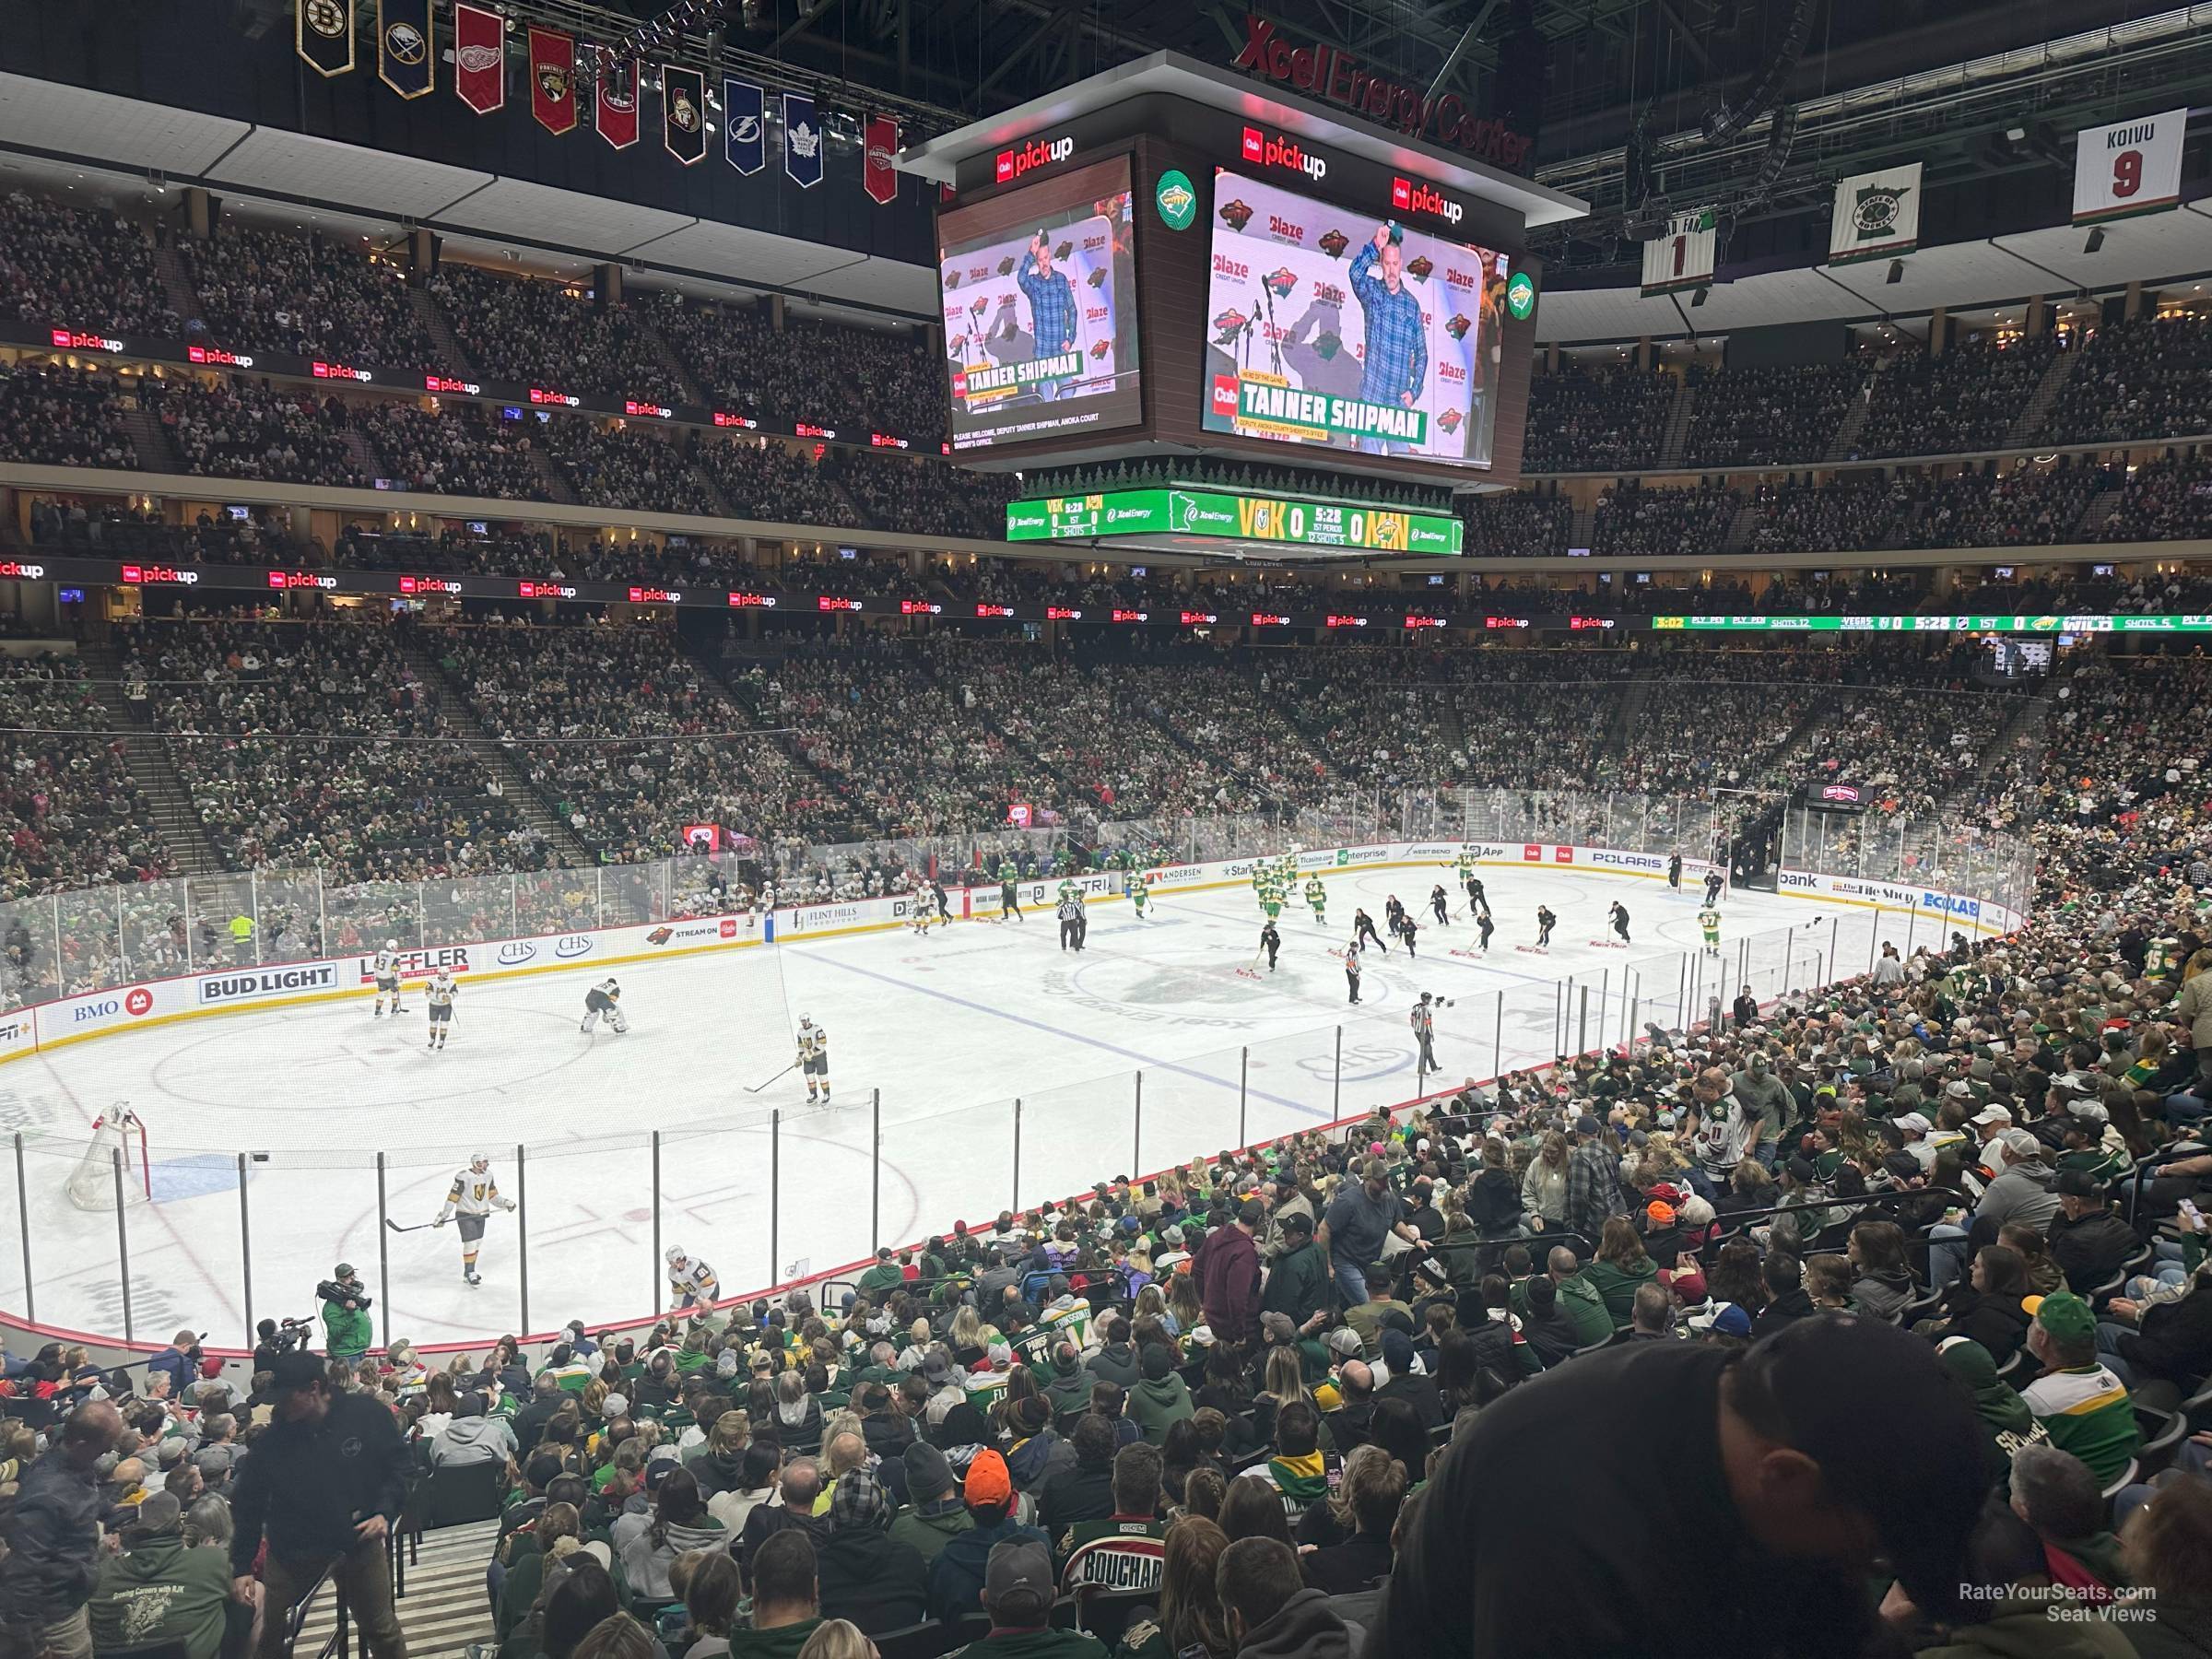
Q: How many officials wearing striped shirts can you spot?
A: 4